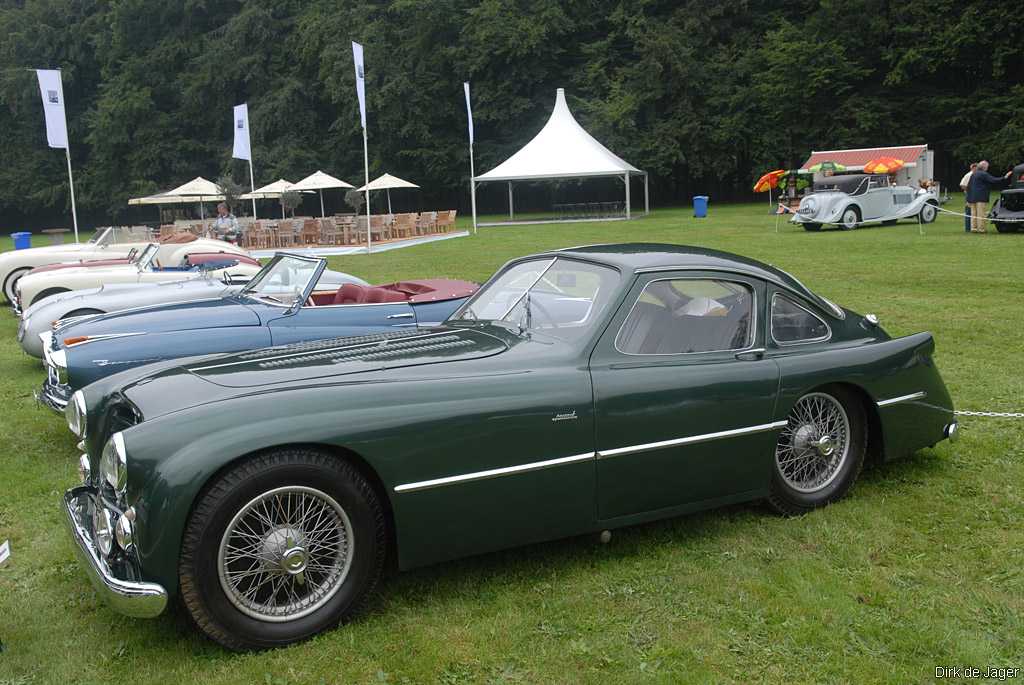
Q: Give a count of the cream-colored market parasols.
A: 4